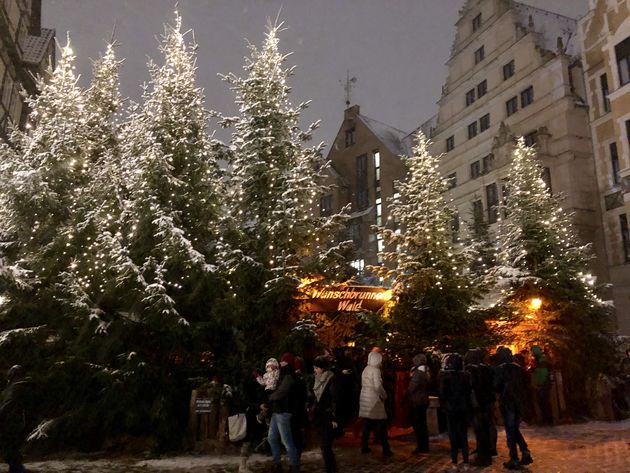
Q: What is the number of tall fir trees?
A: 6